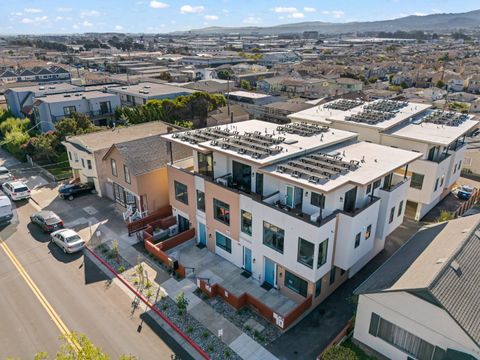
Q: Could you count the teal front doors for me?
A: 3